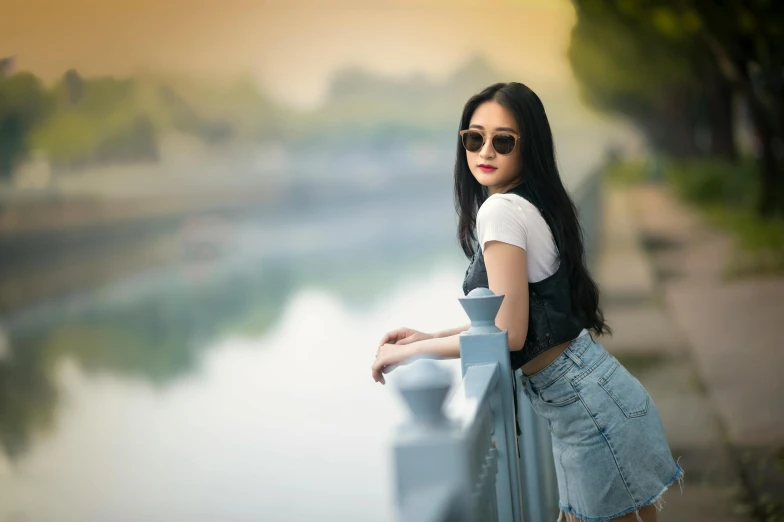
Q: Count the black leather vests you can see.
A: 1